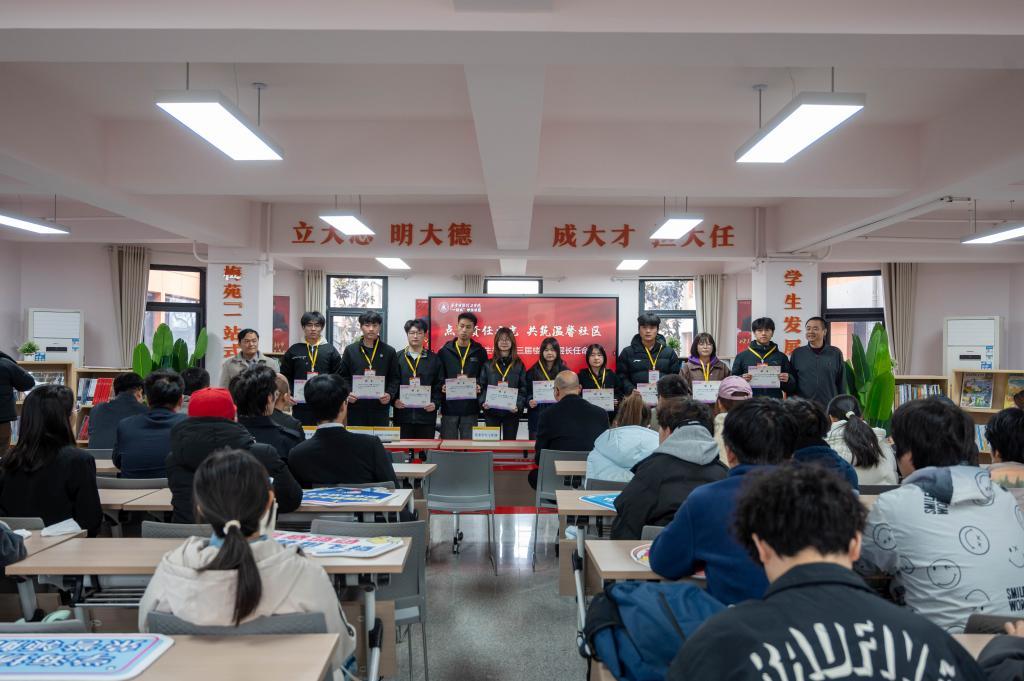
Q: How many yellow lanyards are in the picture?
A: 10